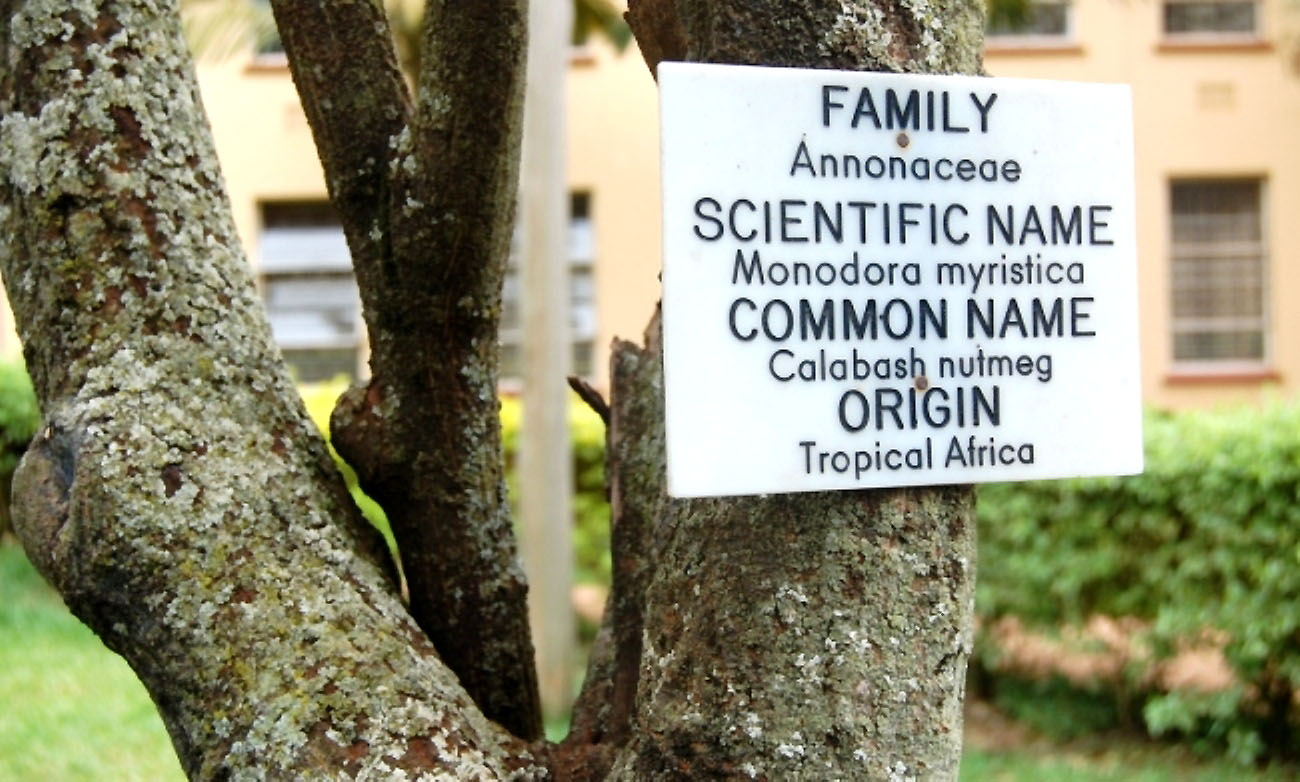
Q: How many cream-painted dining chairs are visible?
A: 0